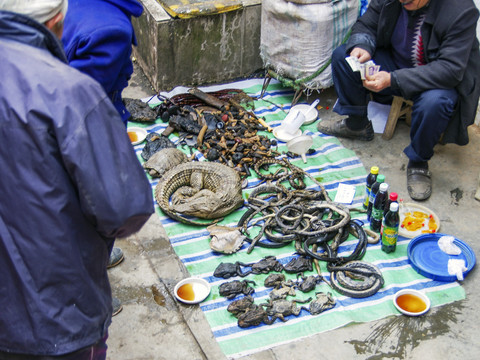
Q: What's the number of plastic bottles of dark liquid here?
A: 5